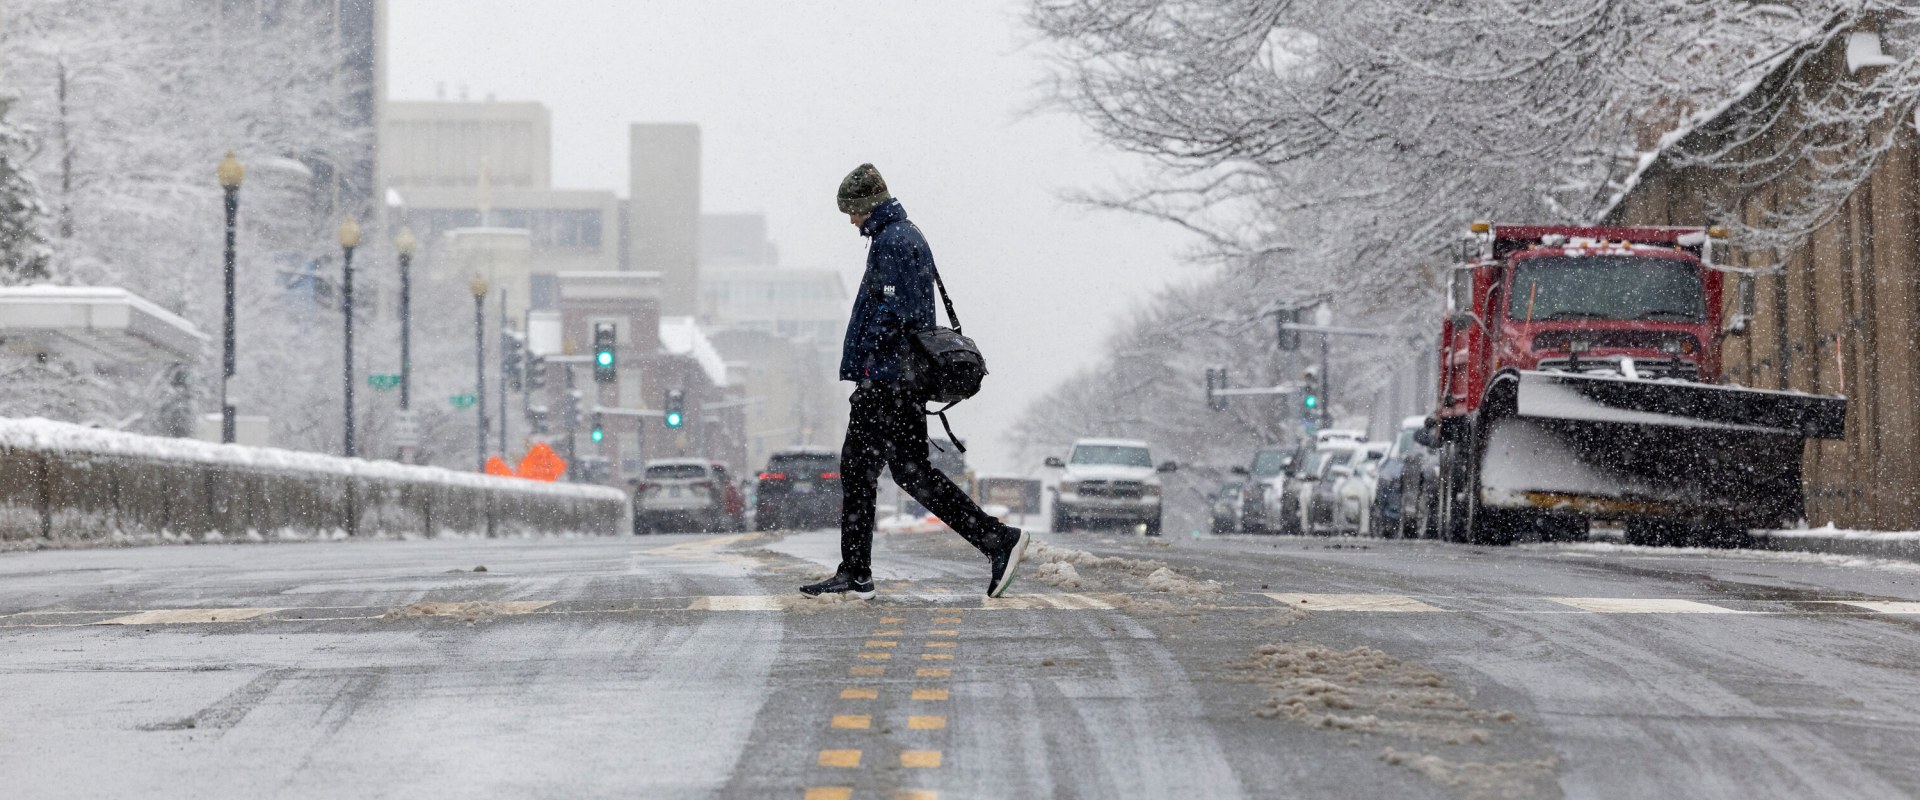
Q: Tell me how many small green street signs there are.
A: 2